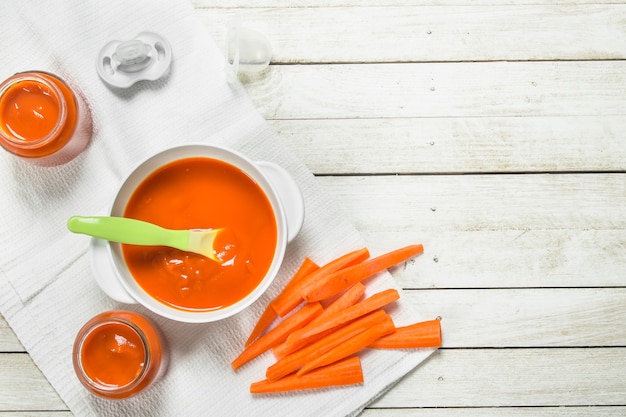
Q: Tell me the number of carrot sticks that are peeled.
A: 10